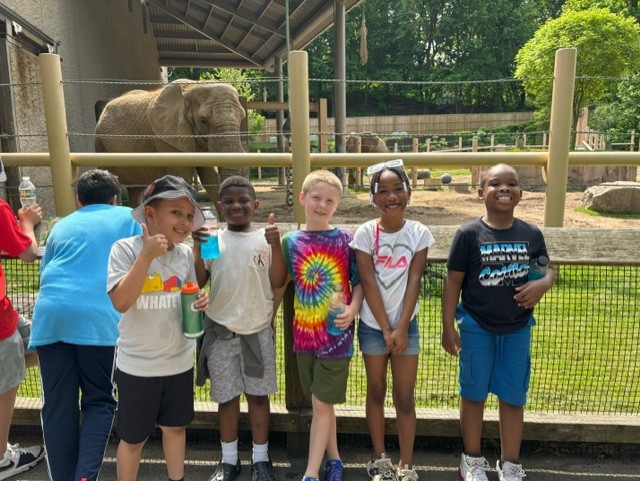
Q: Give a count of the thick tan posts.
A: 3